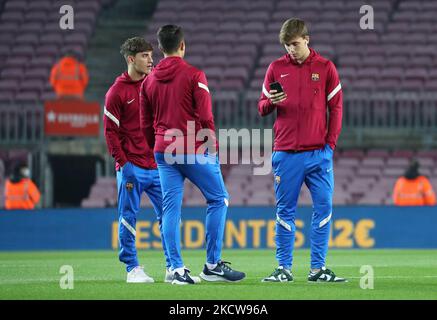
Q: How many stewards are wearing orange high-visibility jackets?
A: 3